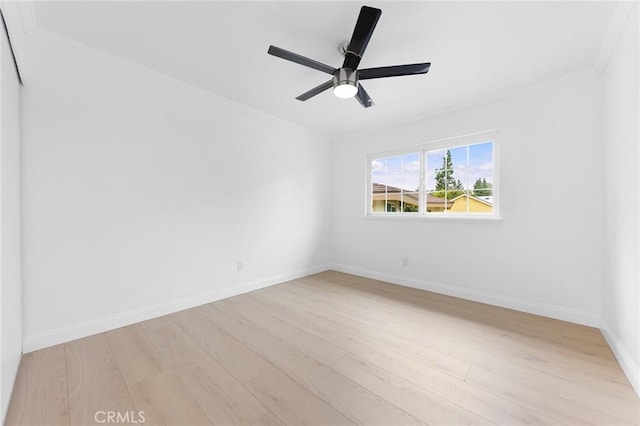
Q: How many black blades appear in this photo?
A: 5